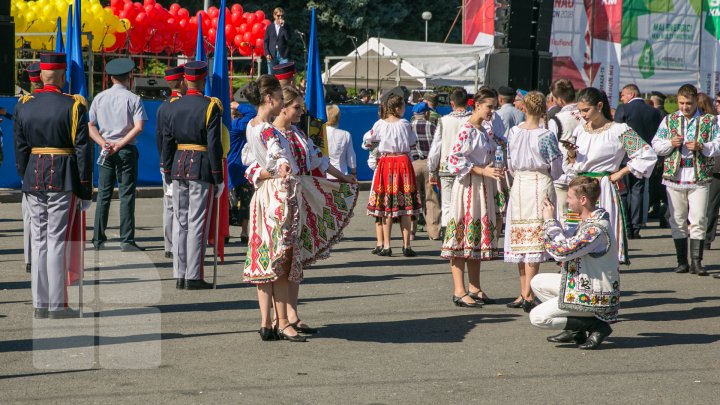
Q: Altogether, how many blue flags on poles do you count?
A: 6